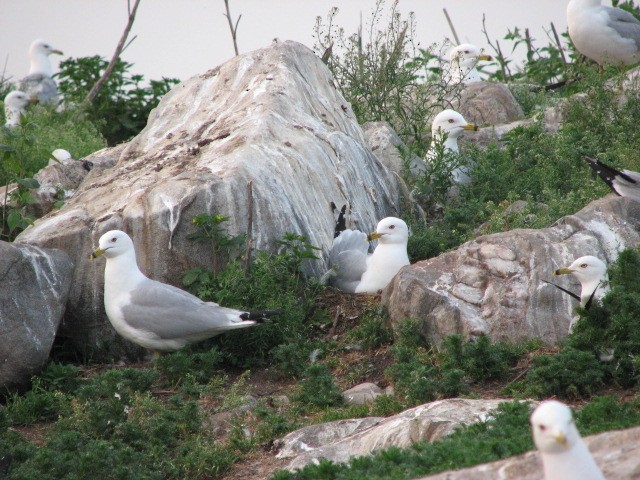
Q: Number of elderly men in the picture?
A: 0